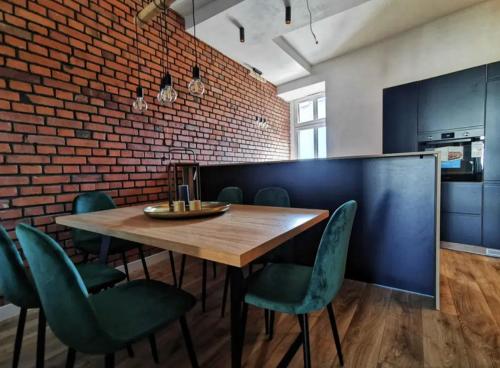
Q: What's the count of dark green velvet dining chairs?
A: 6